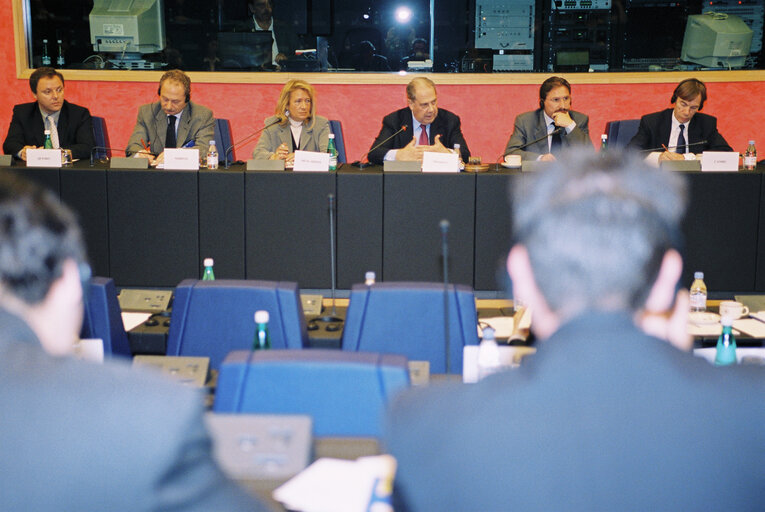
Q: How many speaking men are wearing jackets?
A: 1